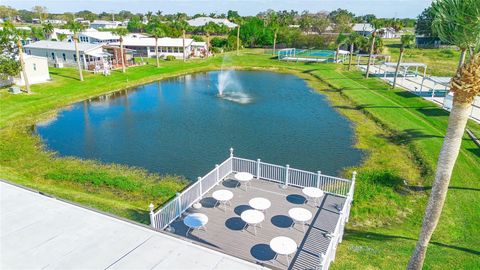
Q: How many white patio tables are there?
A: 8